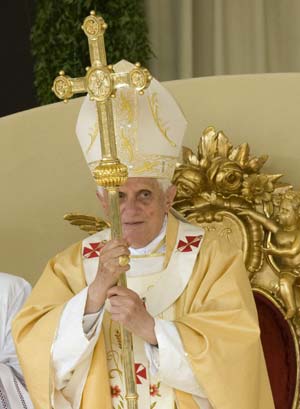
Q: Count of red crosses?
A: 3